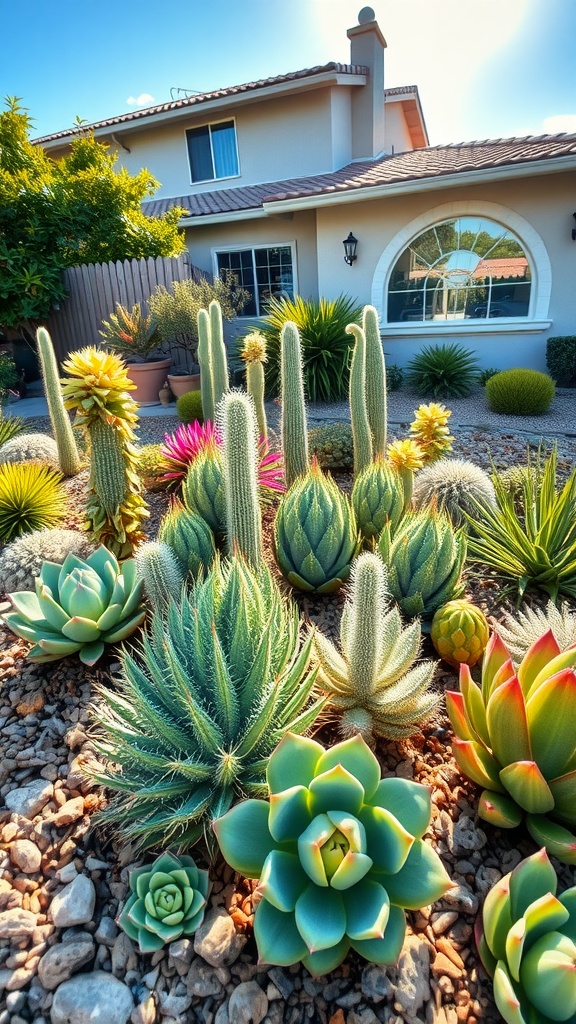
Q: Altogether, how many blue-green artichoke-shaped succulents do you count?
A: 5